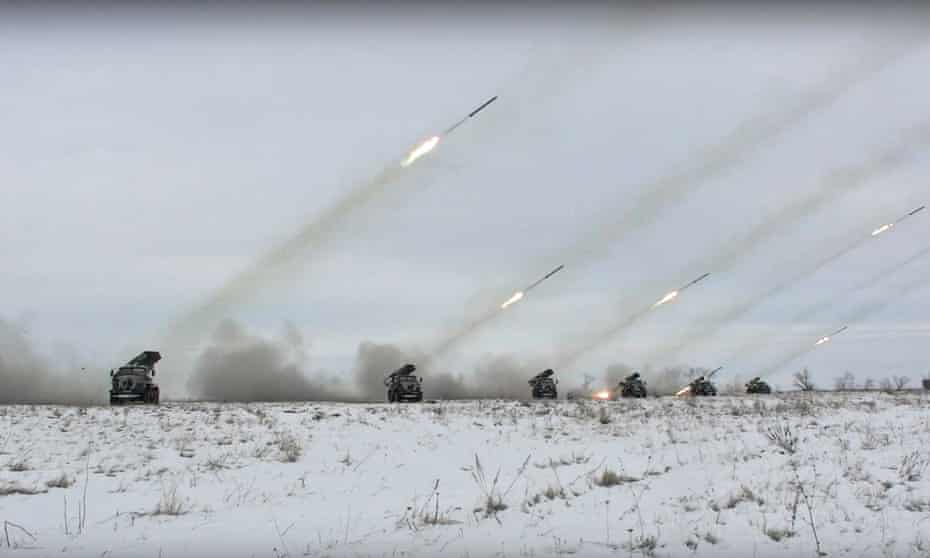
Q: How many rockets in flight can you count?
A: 5